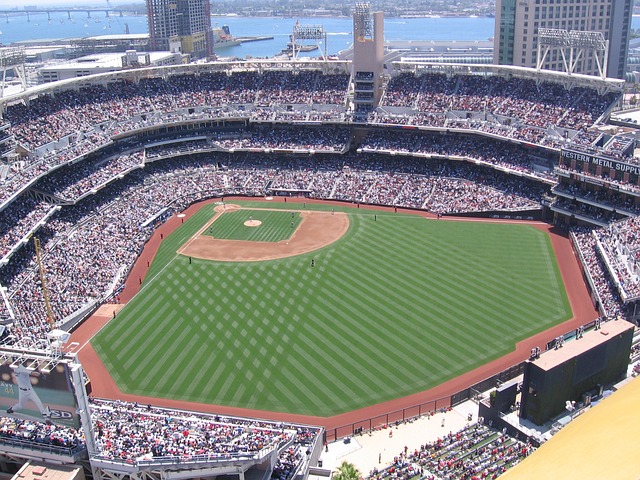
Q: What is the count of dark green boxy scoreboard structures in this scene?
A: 1